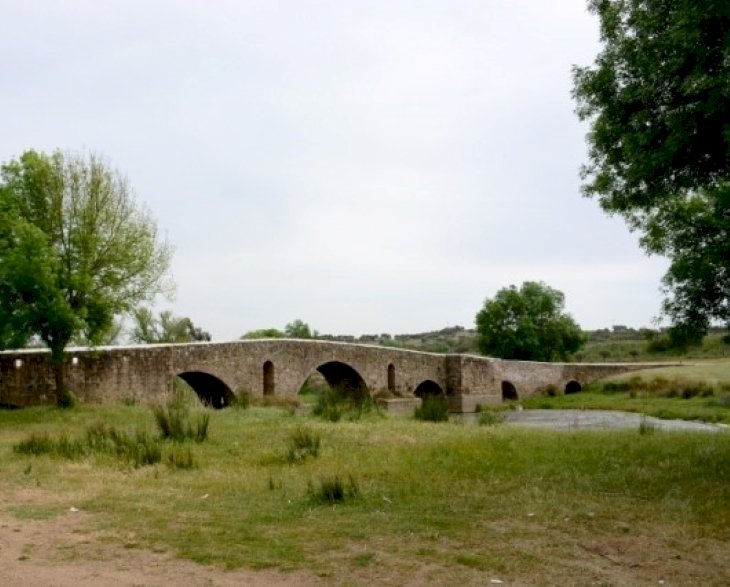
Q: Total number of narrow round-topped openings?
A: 2